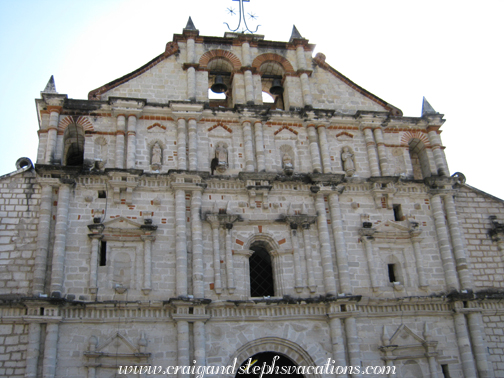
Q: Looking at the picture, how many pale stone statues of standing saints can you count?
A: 4